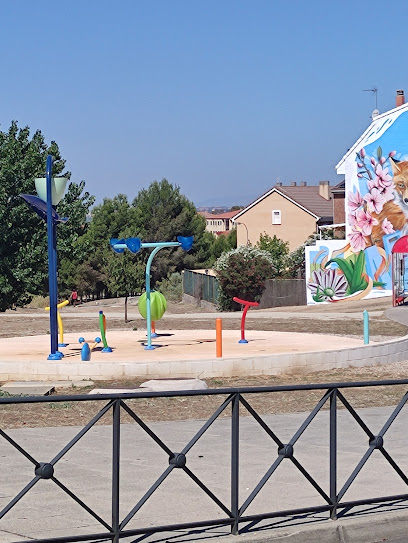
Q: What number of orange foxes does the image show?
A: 1